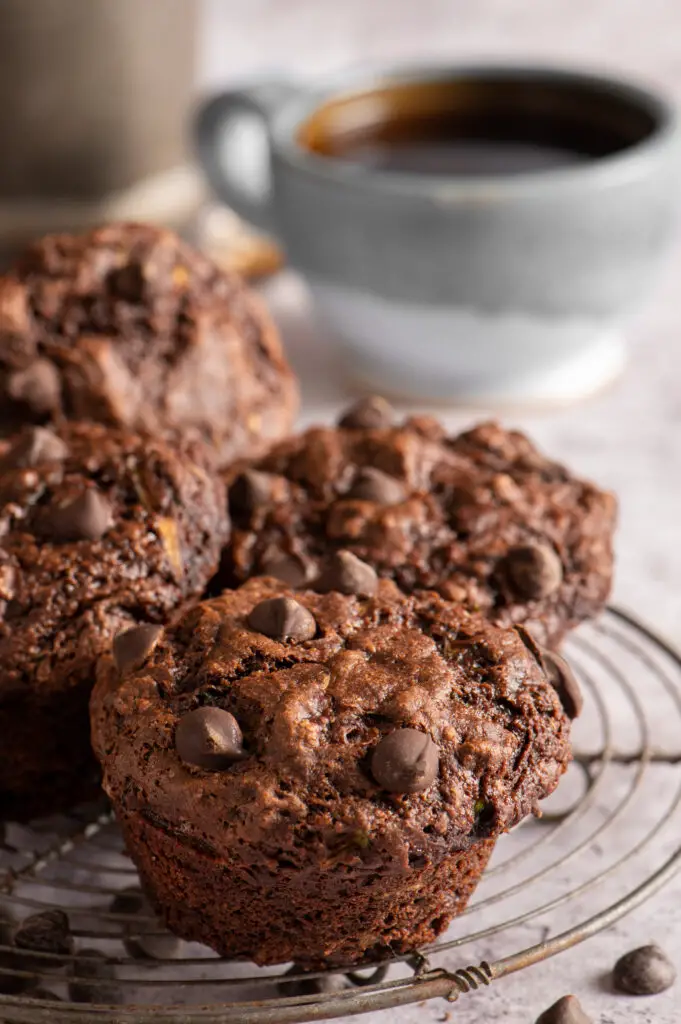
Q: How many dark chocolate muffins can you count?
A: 4